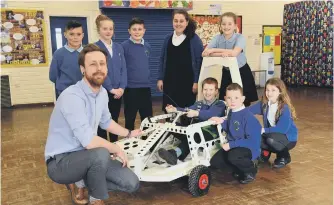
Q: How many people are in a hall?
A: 9